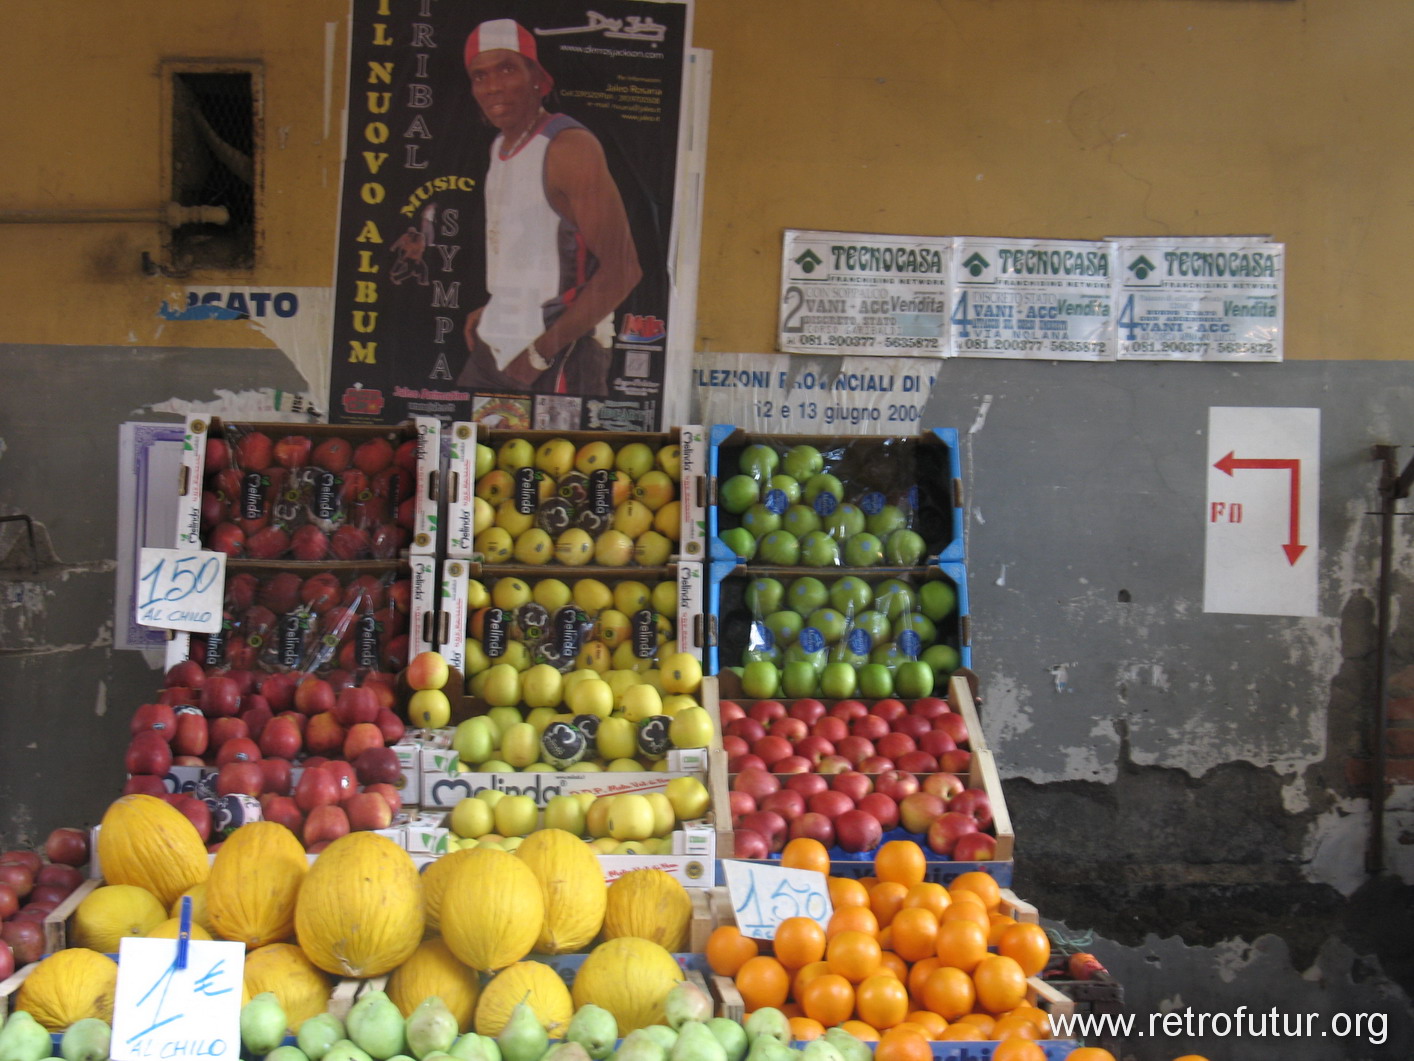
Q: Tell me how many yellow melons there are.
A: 15